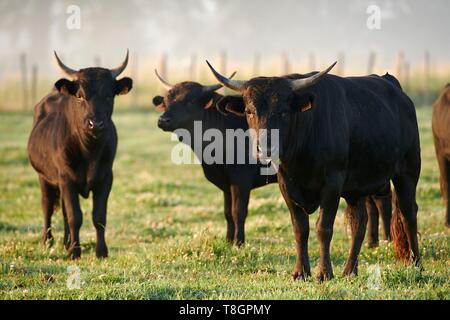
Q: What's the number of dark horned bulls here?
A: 3